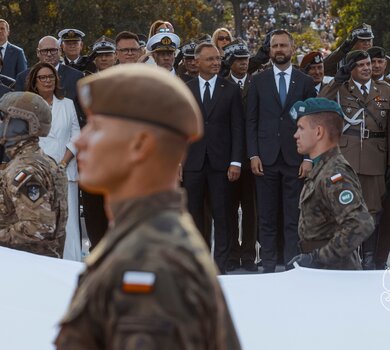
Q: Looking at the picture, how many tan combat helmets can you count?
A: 1